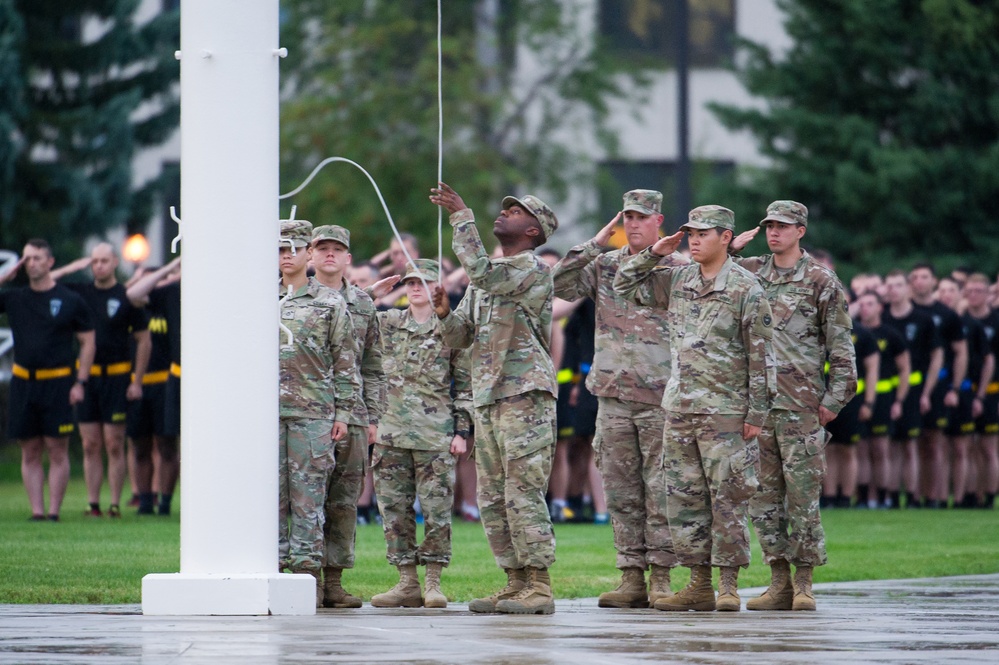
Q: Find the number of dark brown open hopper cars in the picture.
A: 0